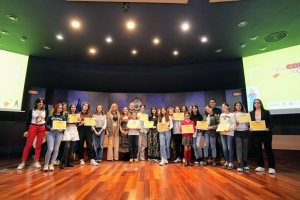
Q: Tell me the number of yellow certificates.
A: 13